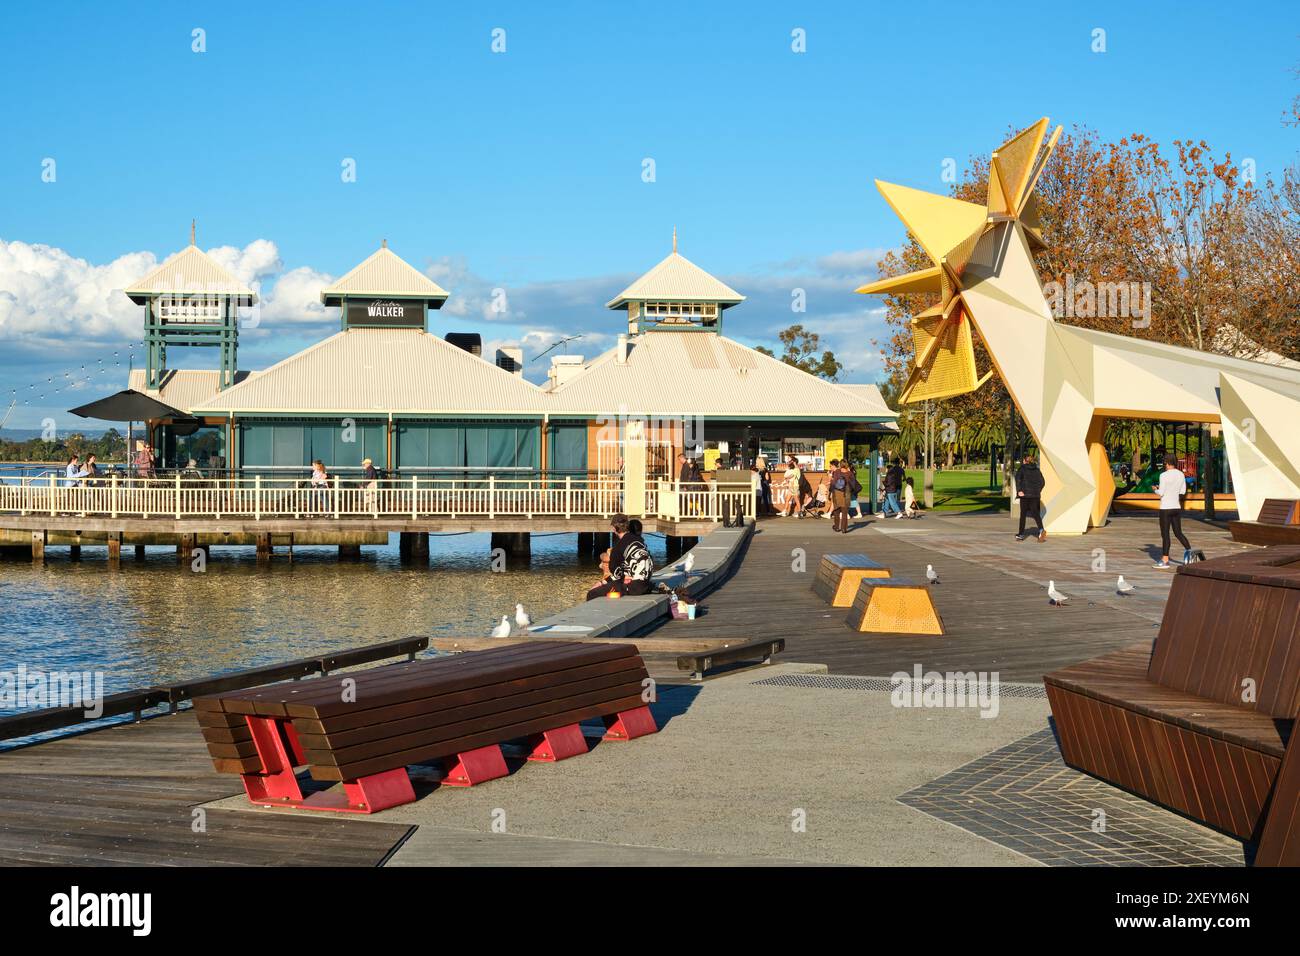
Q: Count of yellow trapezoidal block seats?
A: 2